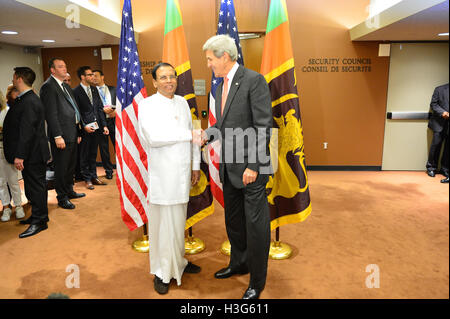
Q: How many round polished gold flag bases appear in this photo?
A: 4